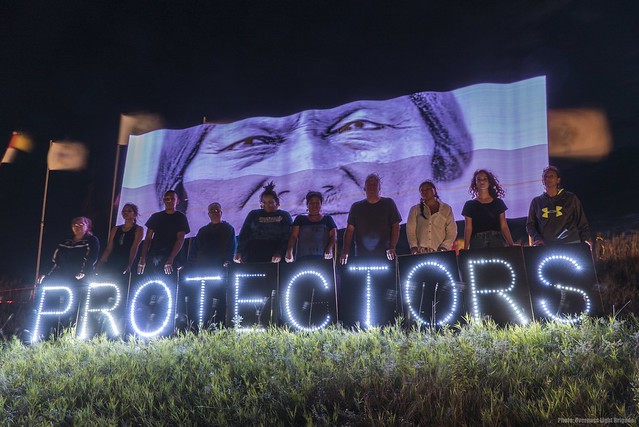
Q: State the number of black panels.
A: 10